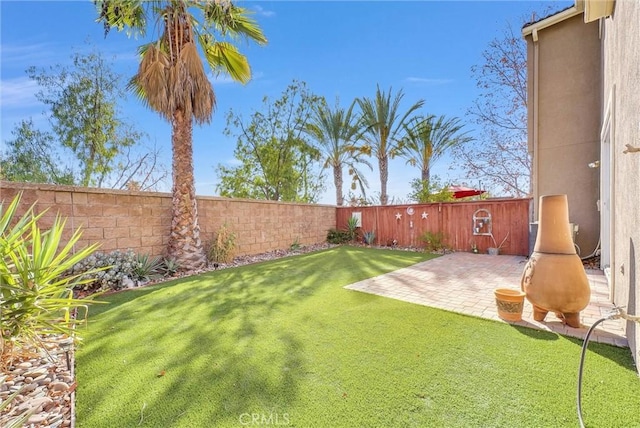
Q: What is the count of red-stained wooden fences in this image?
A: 1